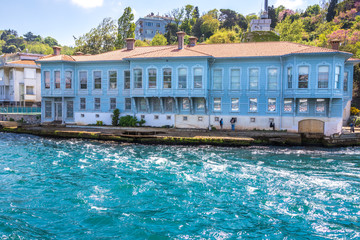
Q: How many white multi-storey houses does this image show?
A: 1